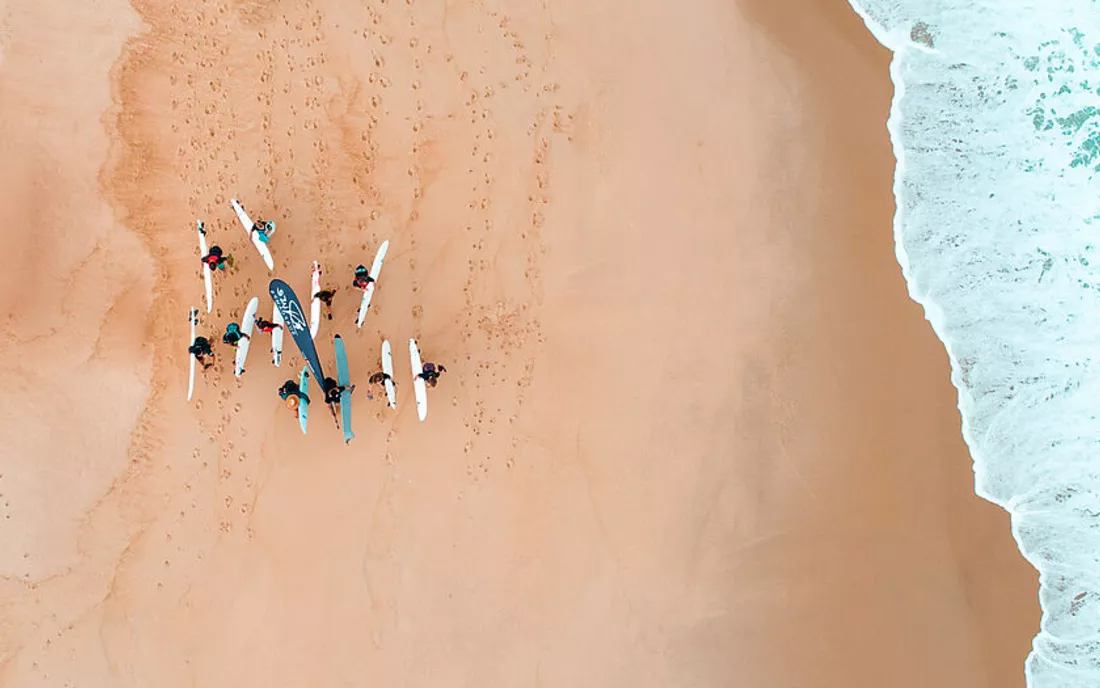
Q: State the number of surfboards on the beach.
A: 11